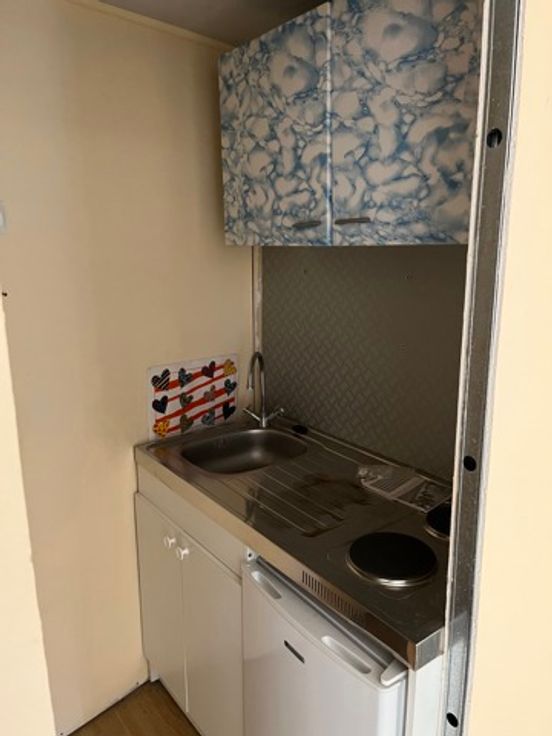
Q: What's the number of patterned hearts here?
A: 12